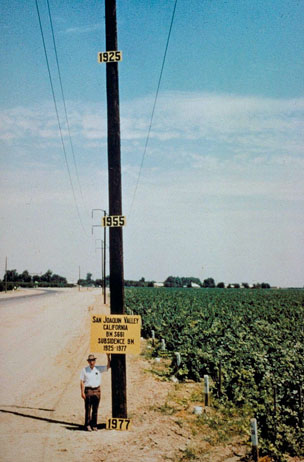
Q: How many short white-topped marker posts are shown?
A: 5